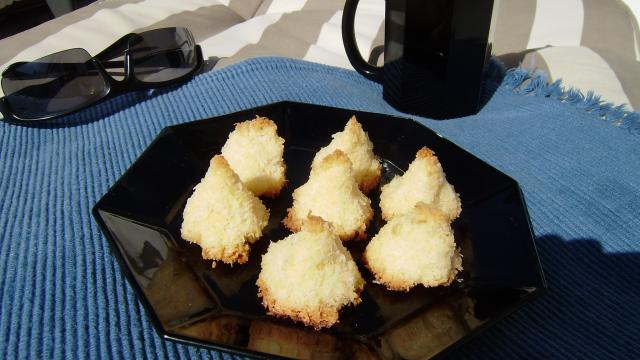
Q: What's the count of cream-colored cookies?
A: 7